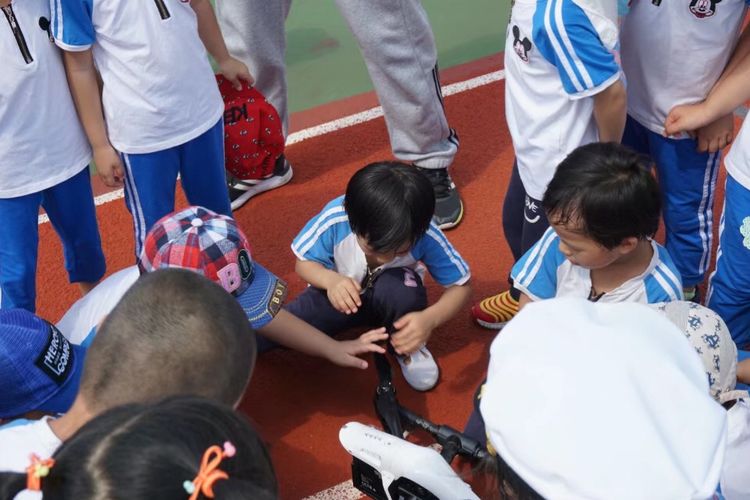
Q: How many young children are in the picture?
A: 13